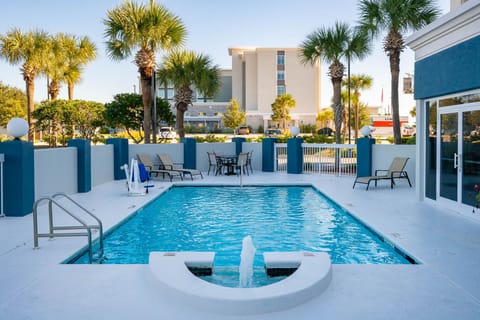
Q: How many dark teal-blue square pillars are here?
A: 8